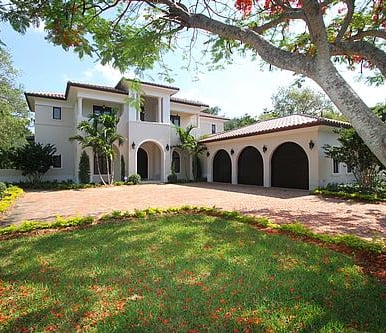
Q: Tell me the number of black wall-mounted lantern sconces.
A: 6